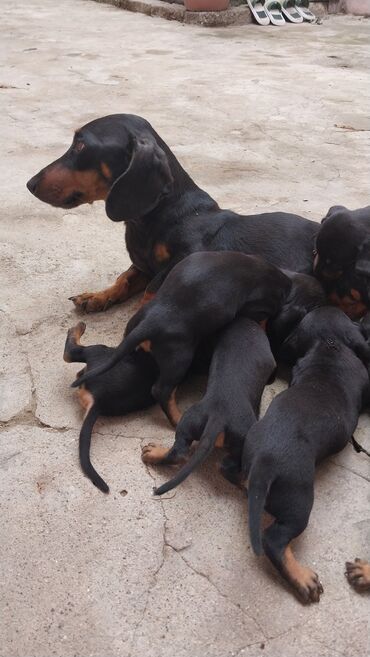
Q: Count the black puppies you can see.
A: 5